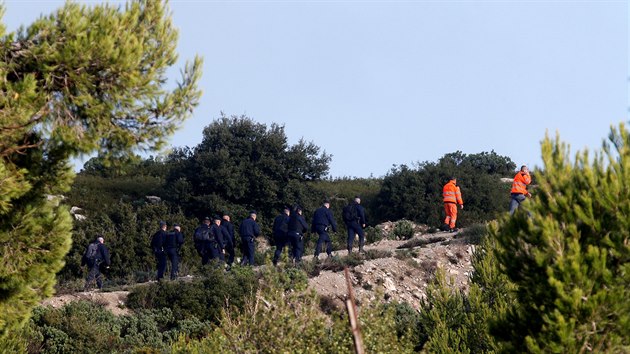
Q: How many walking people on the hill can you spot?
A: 13